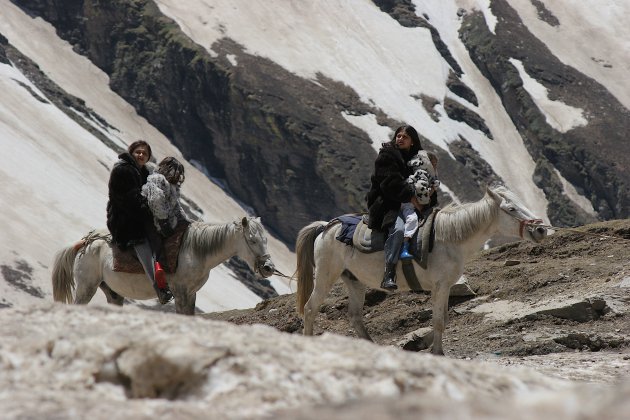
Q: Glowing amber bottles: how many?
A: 0